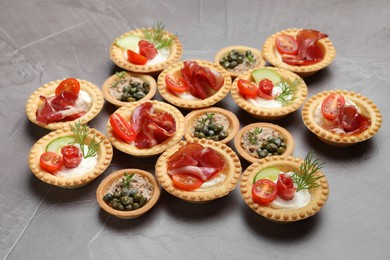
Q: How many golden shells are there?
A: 15